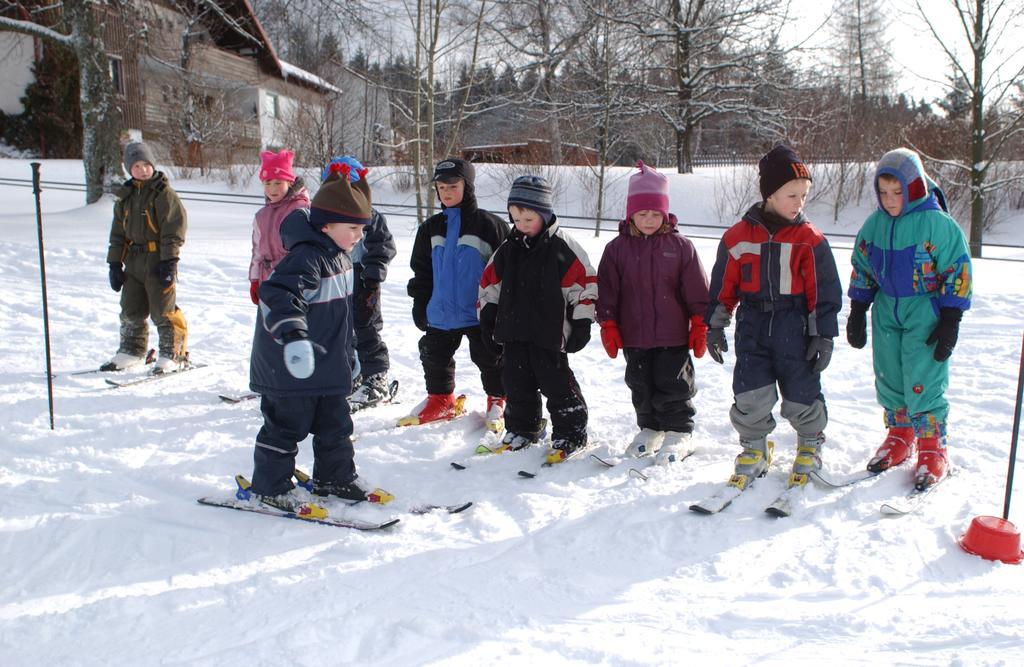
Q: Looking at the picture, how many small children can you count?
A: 9